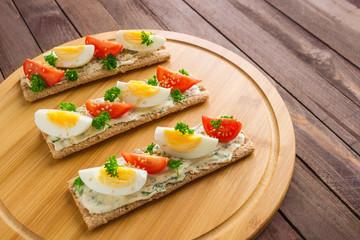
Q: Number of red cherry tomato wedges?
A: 6